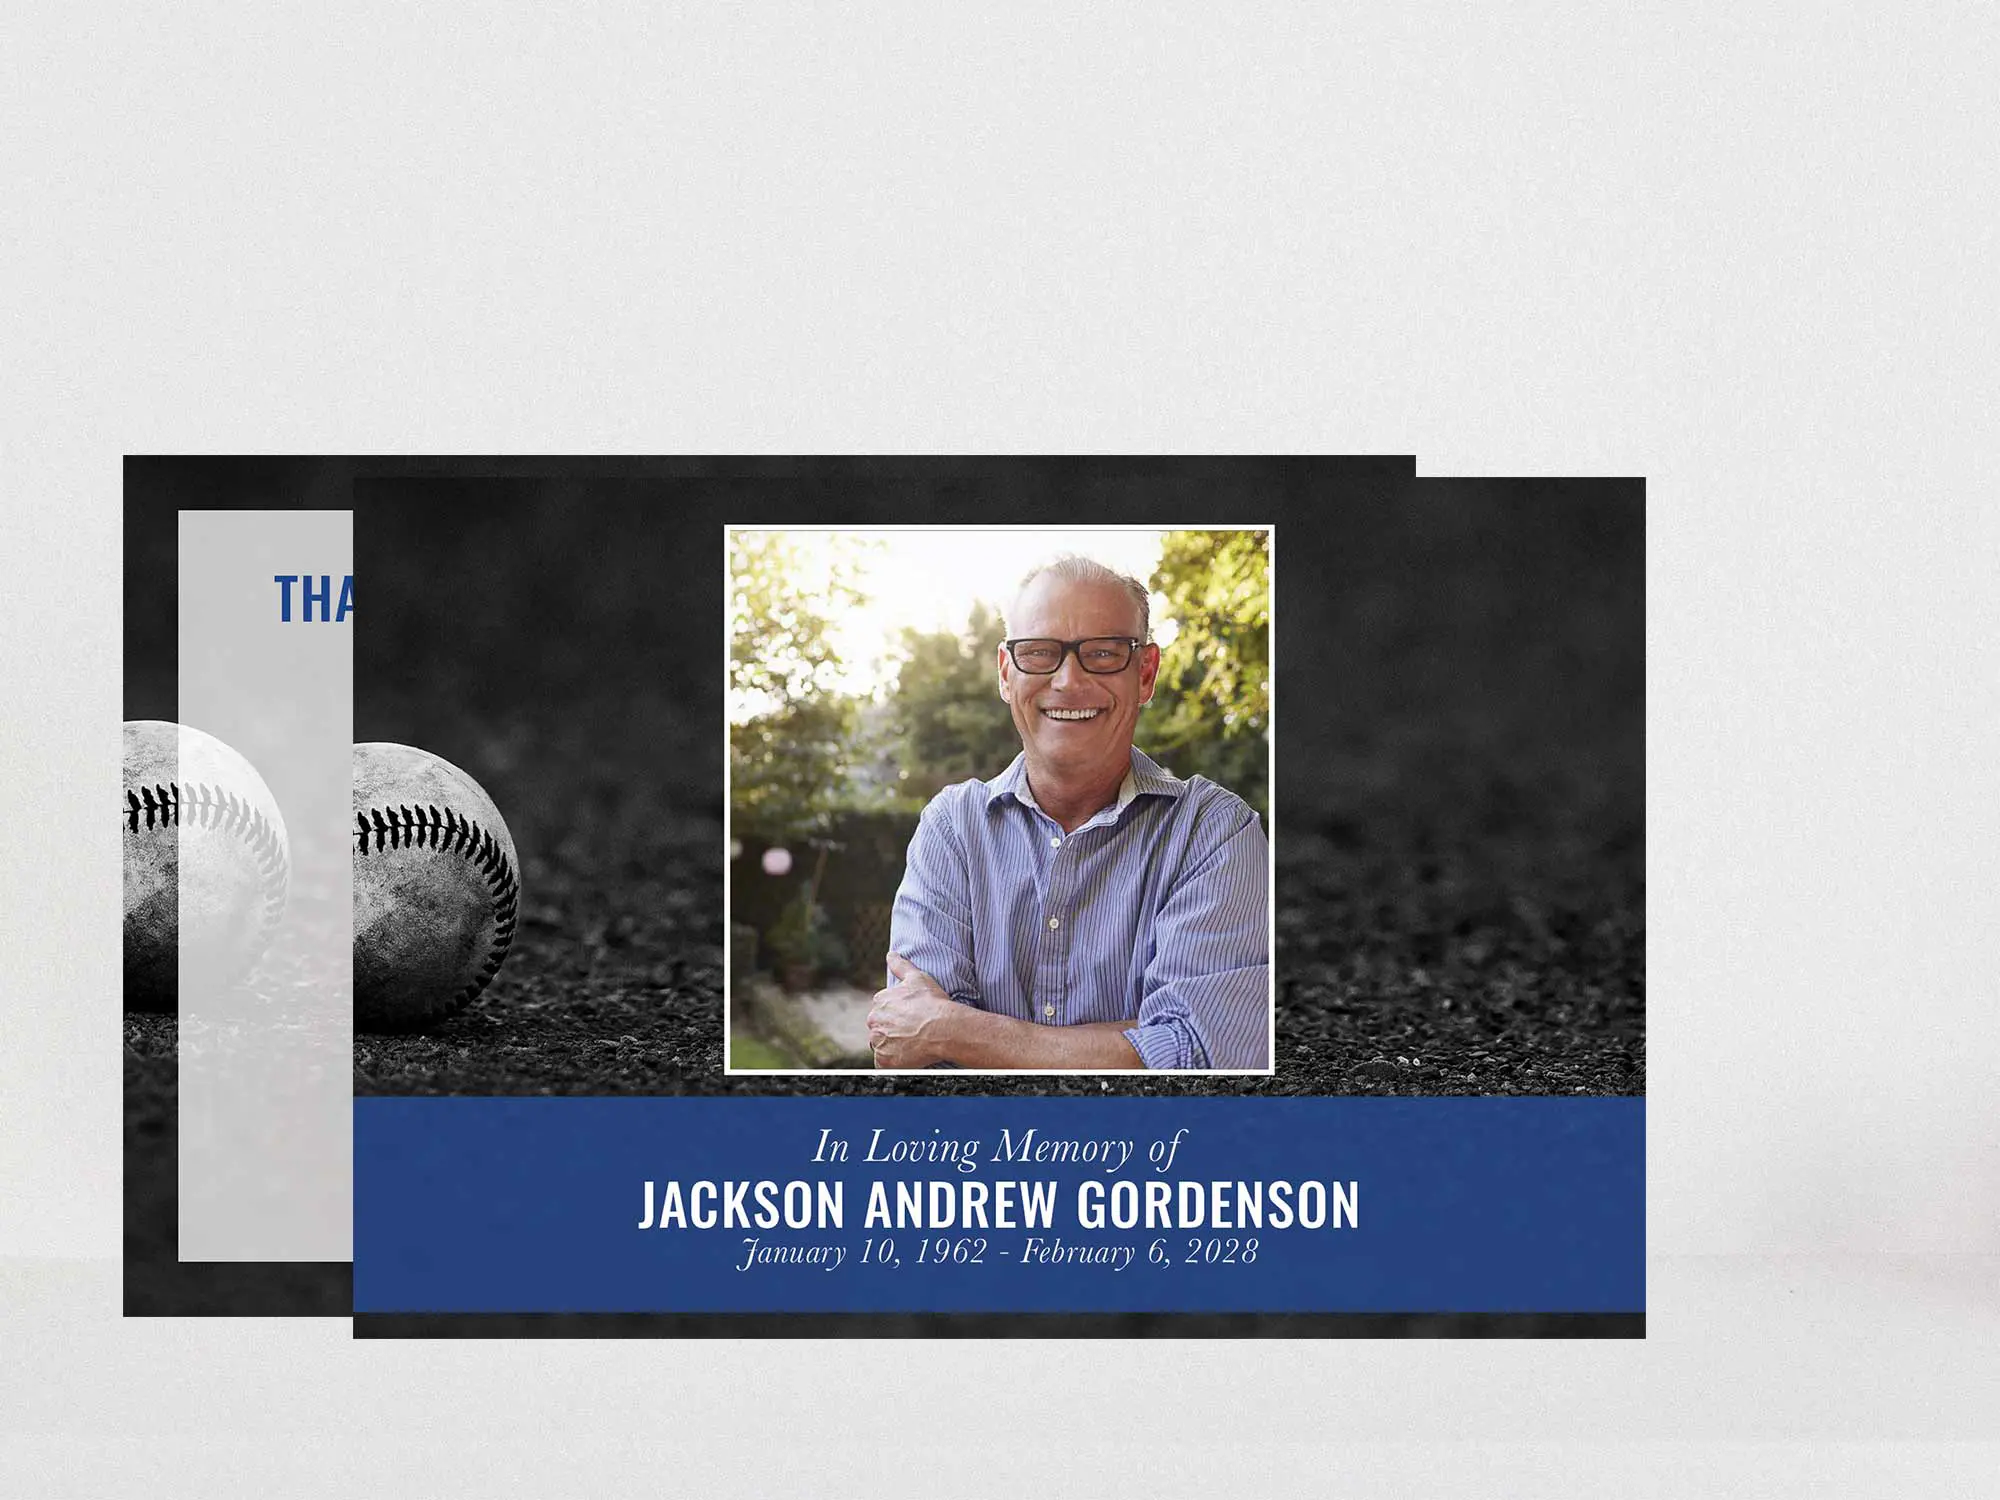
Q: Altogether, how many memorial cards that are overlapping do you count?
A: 2